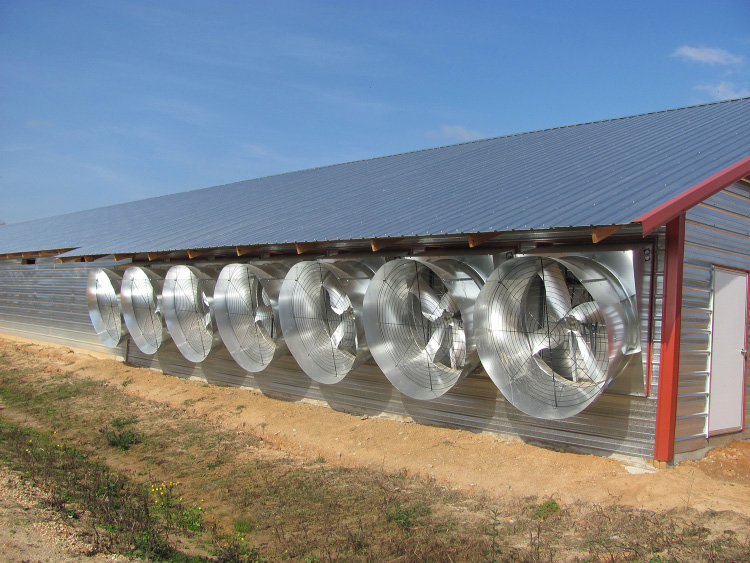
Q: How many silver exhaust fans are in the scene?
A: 7